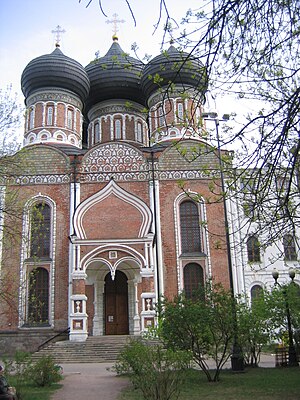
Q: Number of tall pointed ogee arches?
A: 1